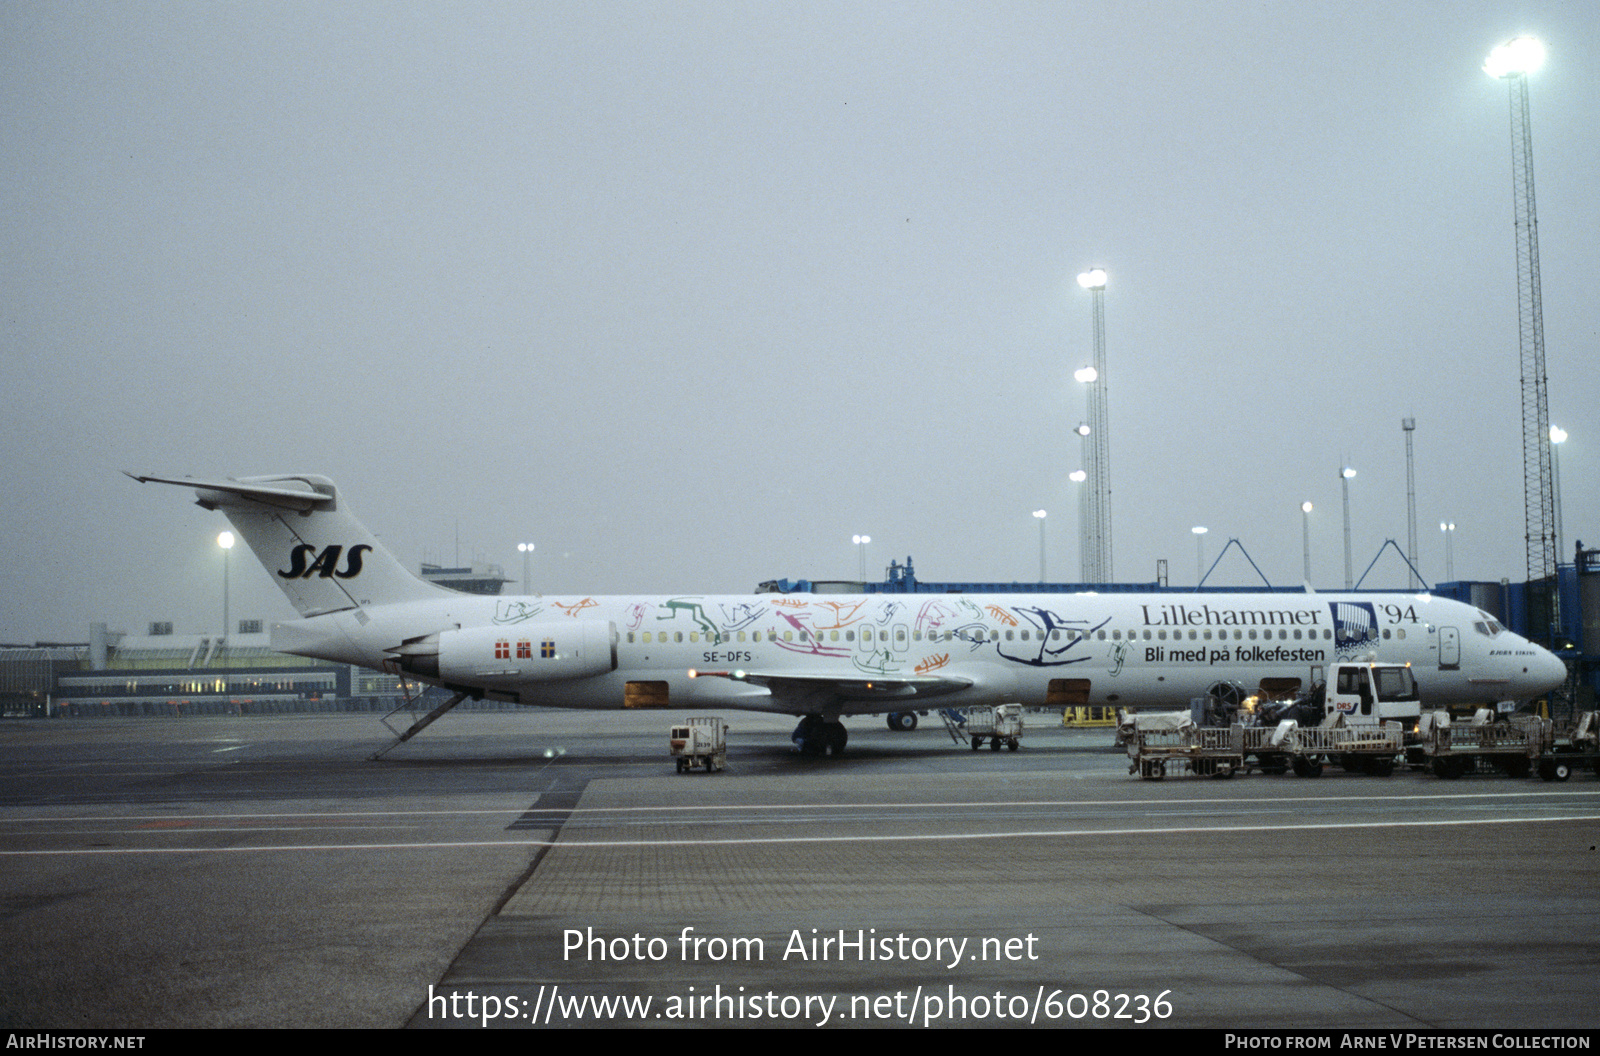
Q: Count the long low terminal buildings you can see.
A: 1